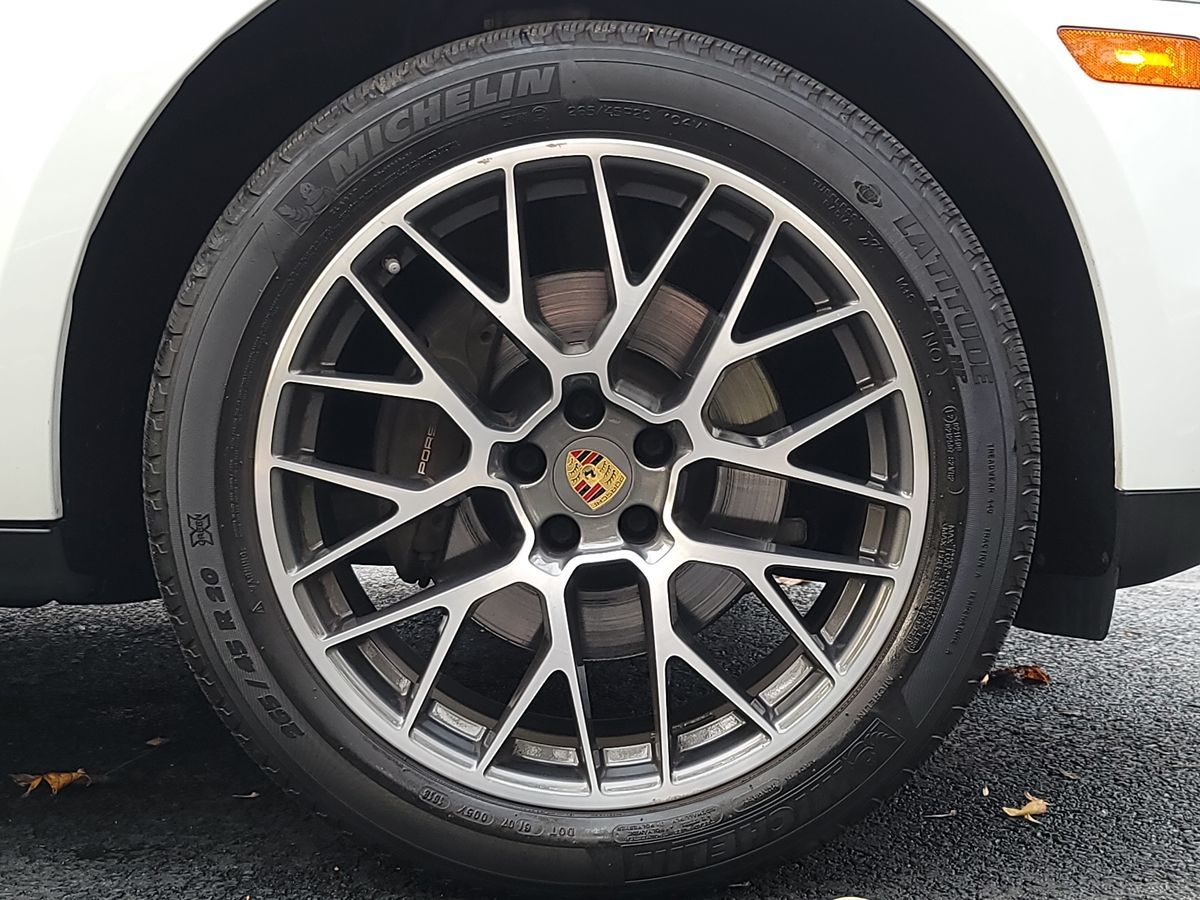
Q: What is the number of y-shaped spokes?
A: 10